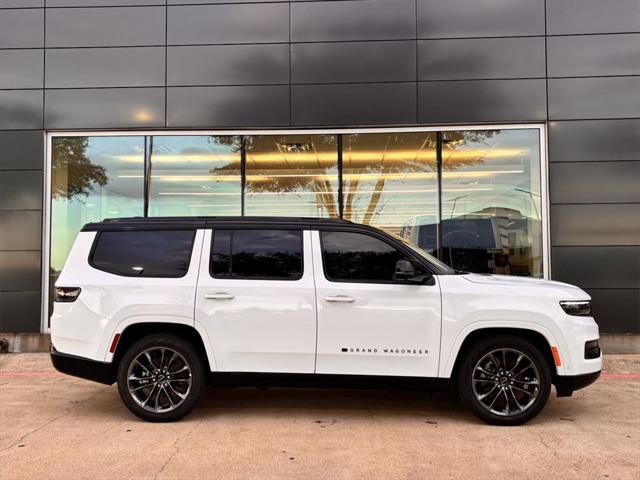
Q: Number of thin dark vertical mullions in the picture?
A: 4